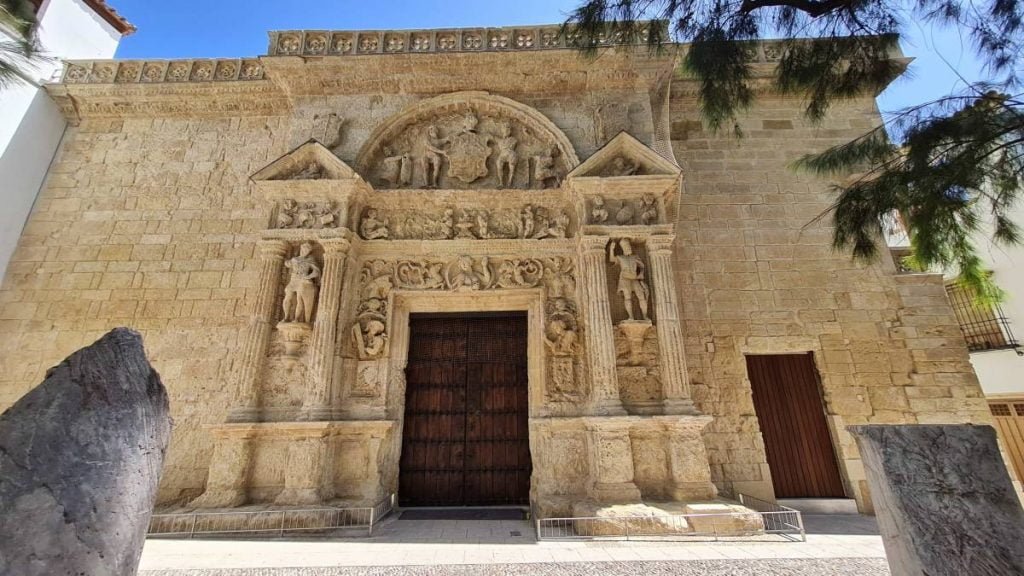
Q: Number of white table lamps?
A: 0